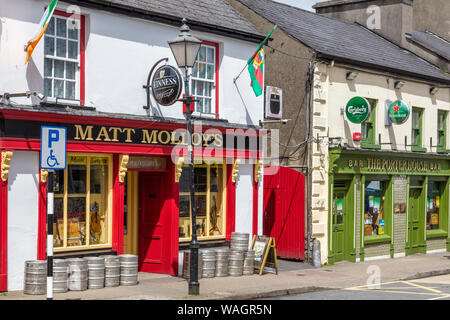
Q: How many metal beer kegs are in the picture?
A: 12